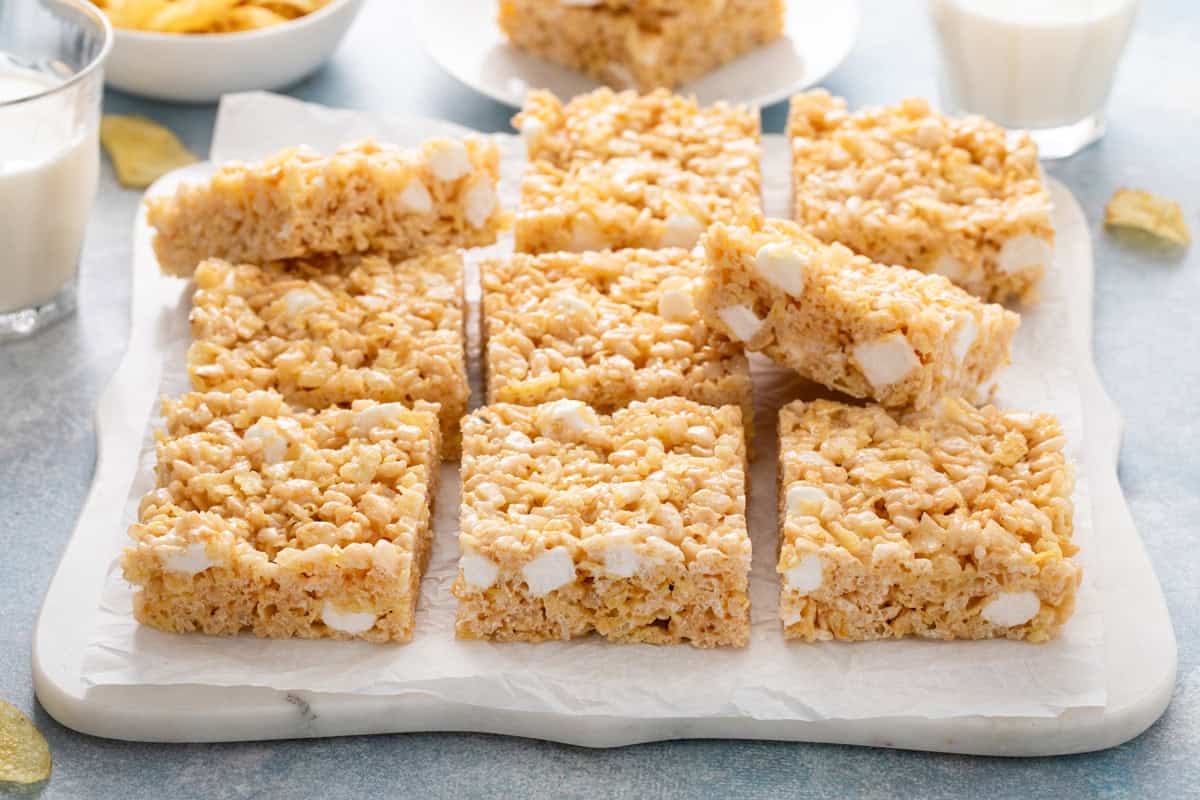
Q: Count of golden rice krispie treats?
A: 10